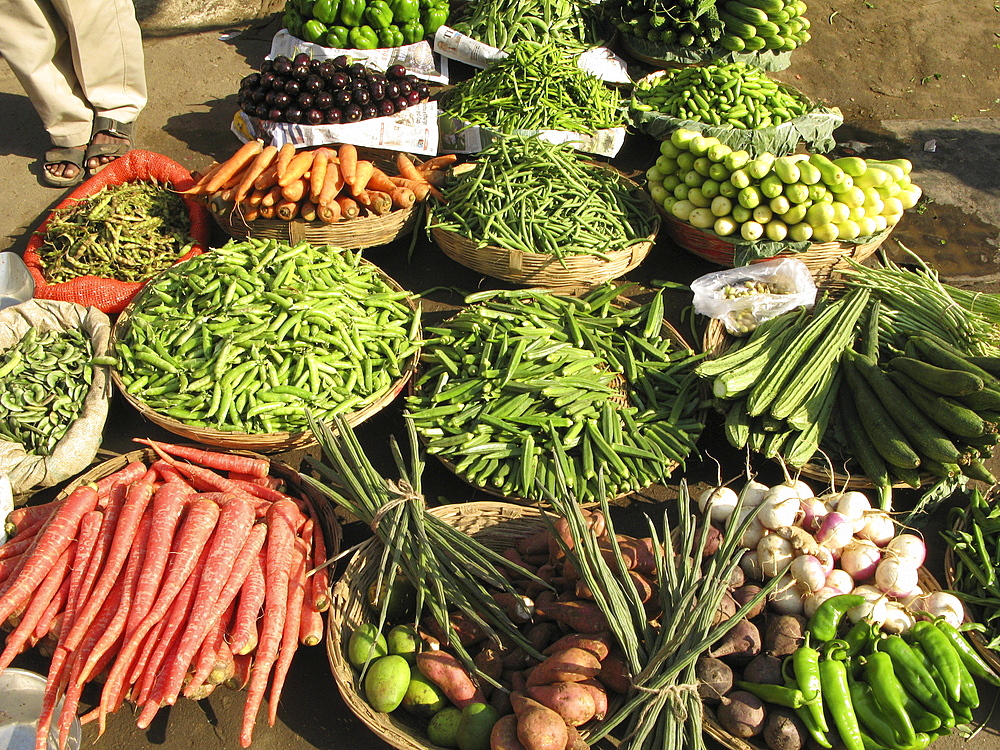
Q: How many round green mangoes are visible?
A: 6